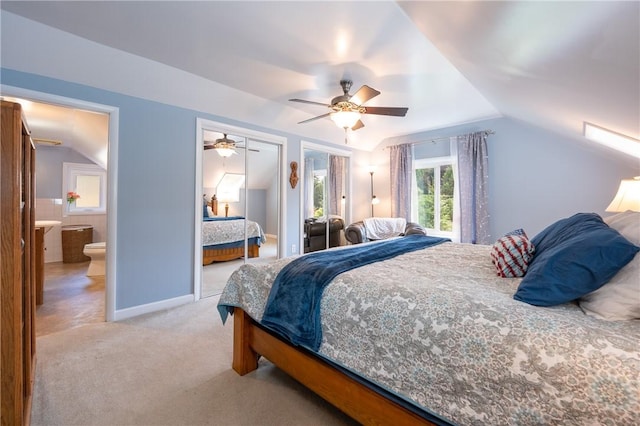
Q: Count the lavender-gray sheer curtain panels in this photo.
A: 2